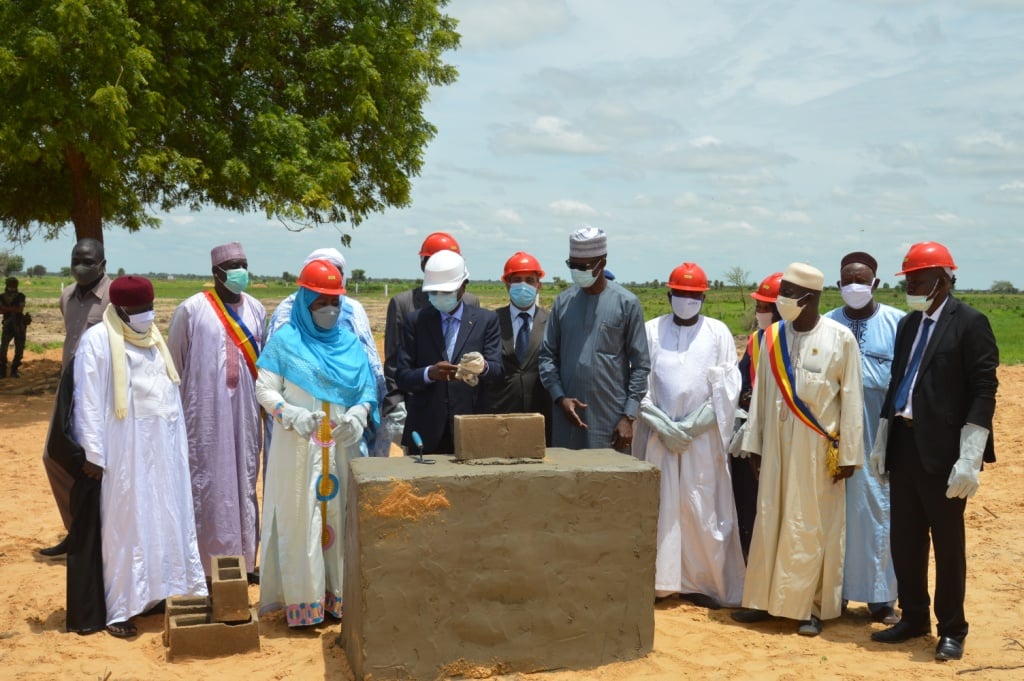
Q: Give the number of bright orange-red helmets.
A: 6